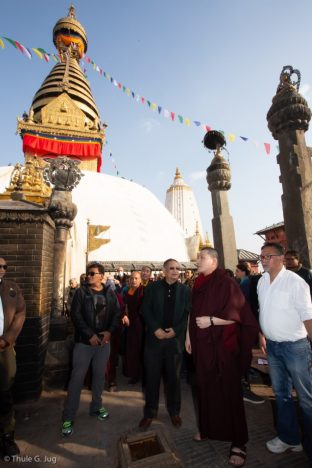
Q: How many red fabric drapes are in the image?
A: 1